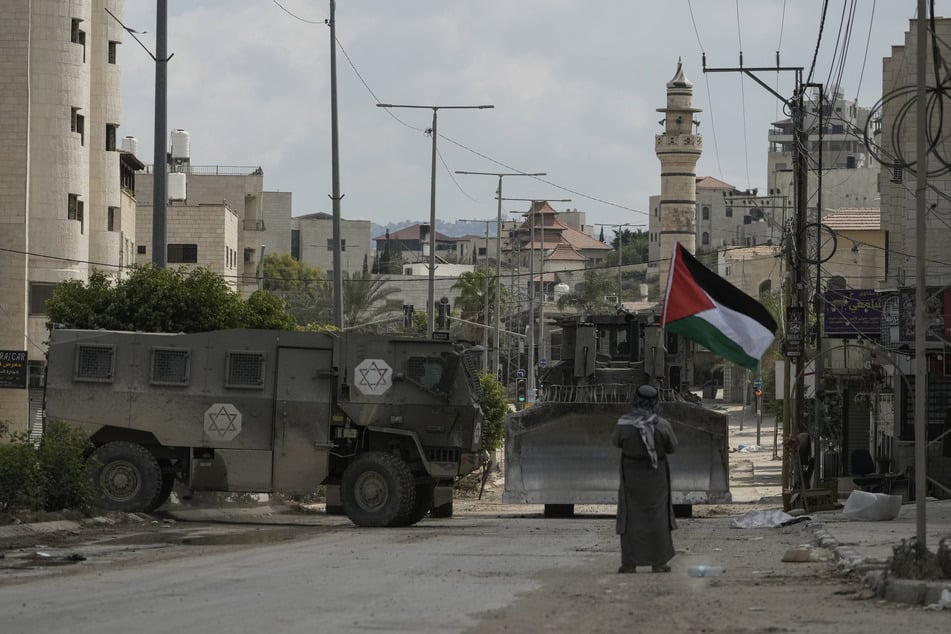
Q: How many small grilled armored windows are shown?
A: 3